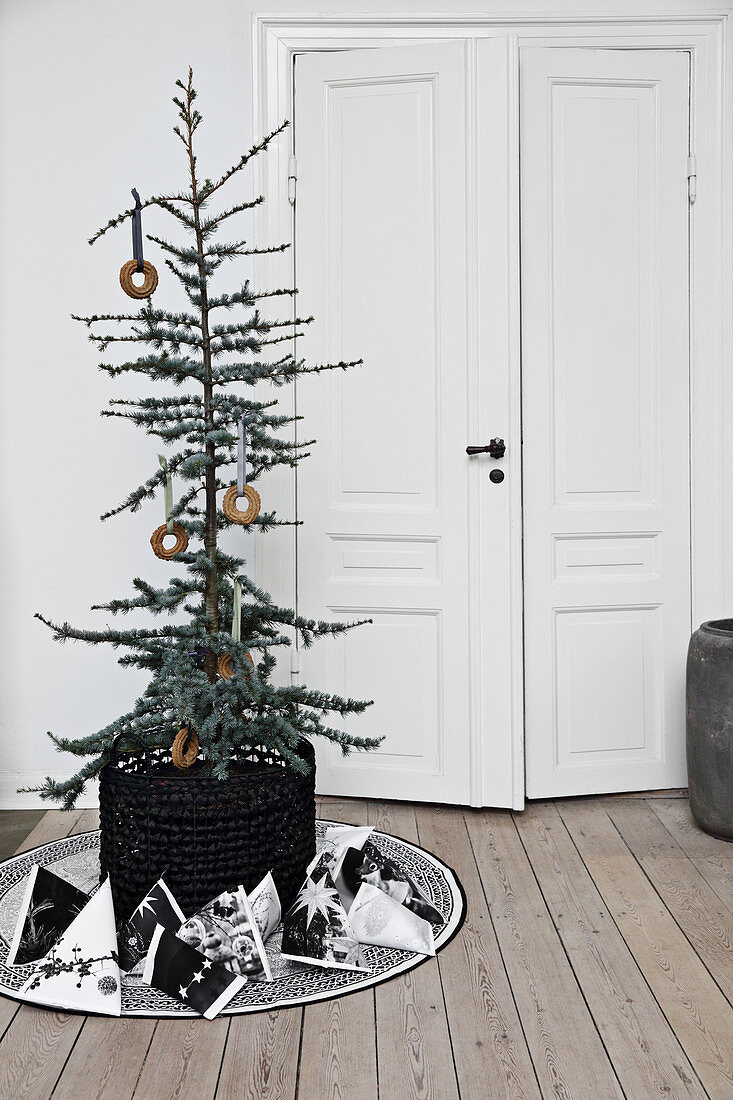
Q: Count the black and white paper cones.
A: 10